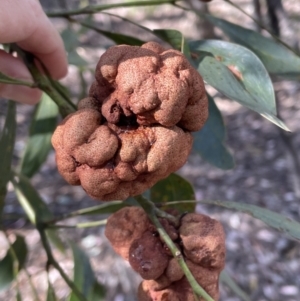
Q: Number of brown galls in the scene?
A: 2